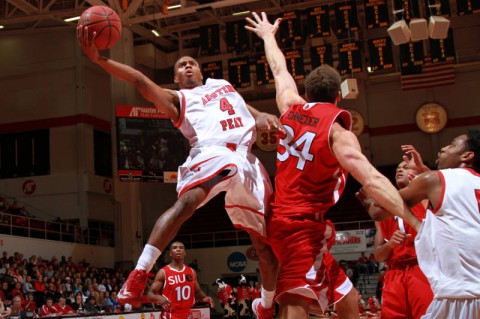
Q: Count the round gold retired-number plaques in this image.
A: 3